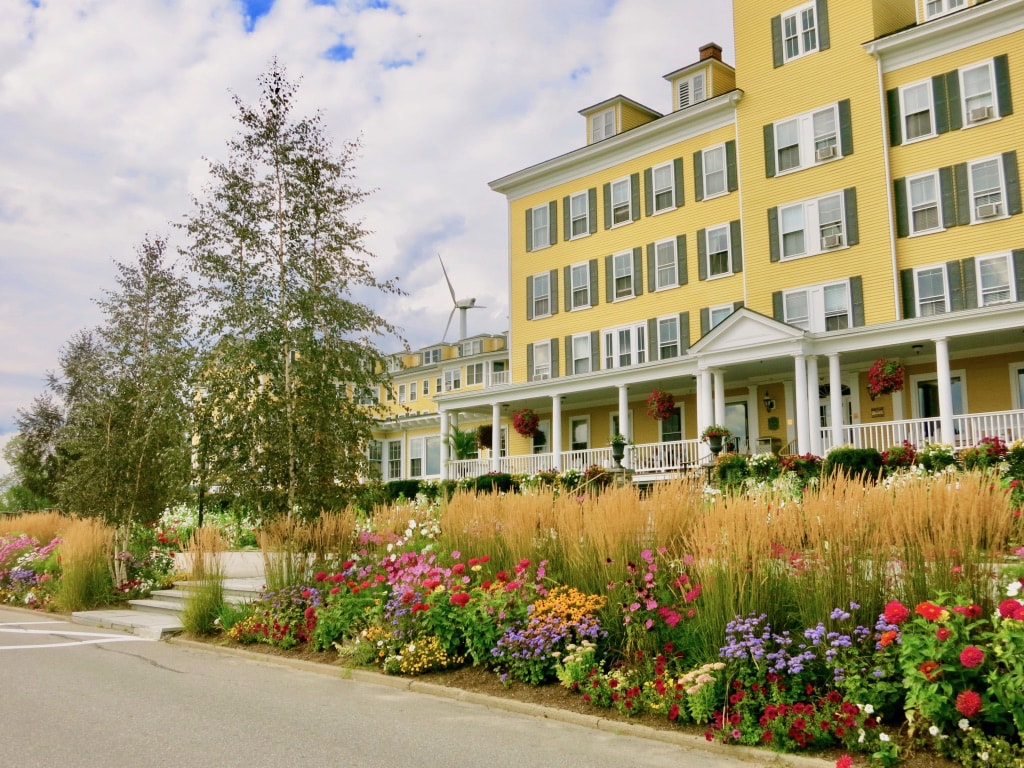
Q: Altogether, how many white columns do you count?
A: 12